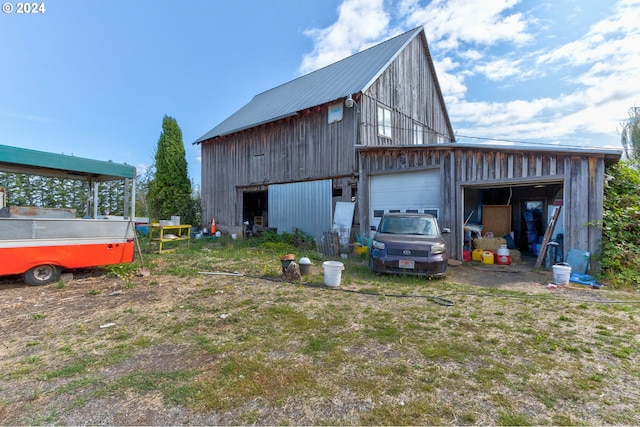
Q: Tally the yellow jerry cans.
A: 2